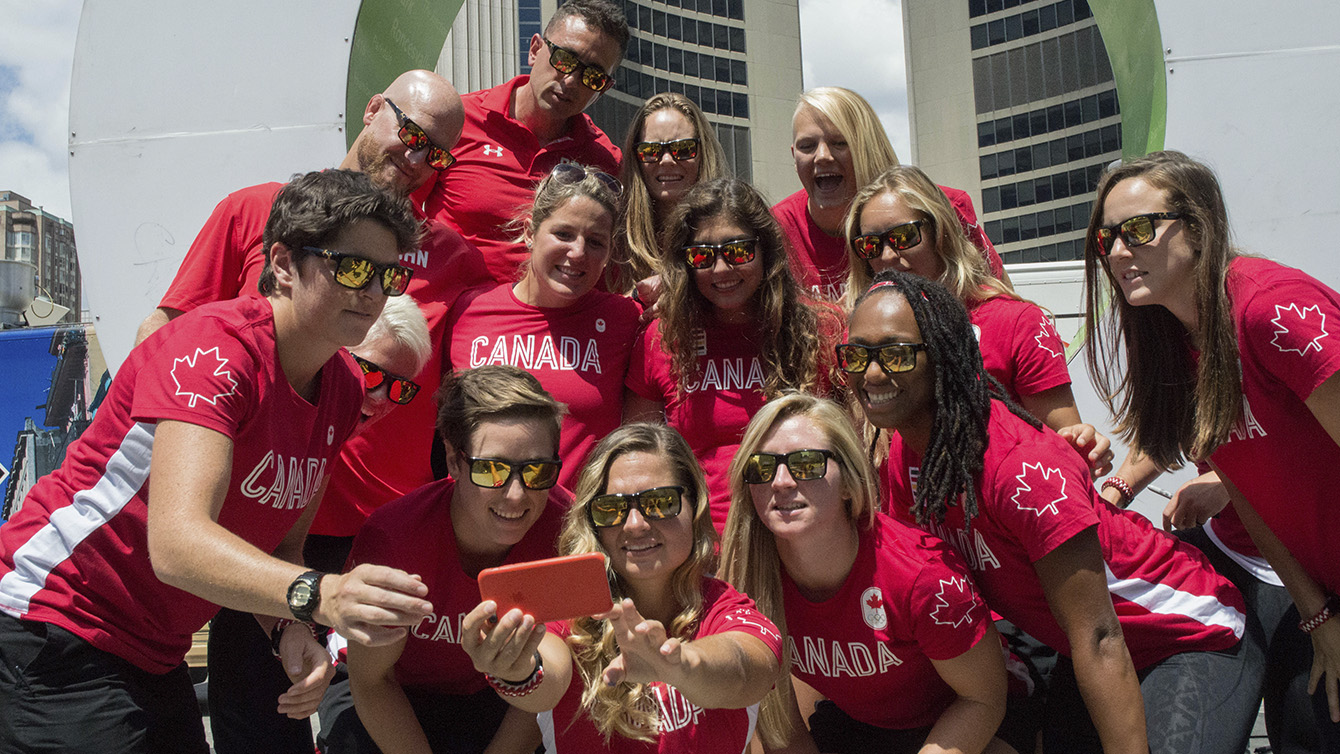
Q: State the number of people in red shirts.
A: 14